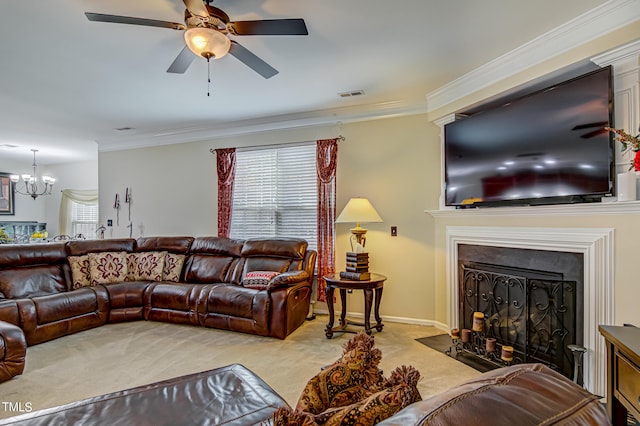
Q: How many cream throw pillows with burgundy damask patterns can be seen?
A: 4